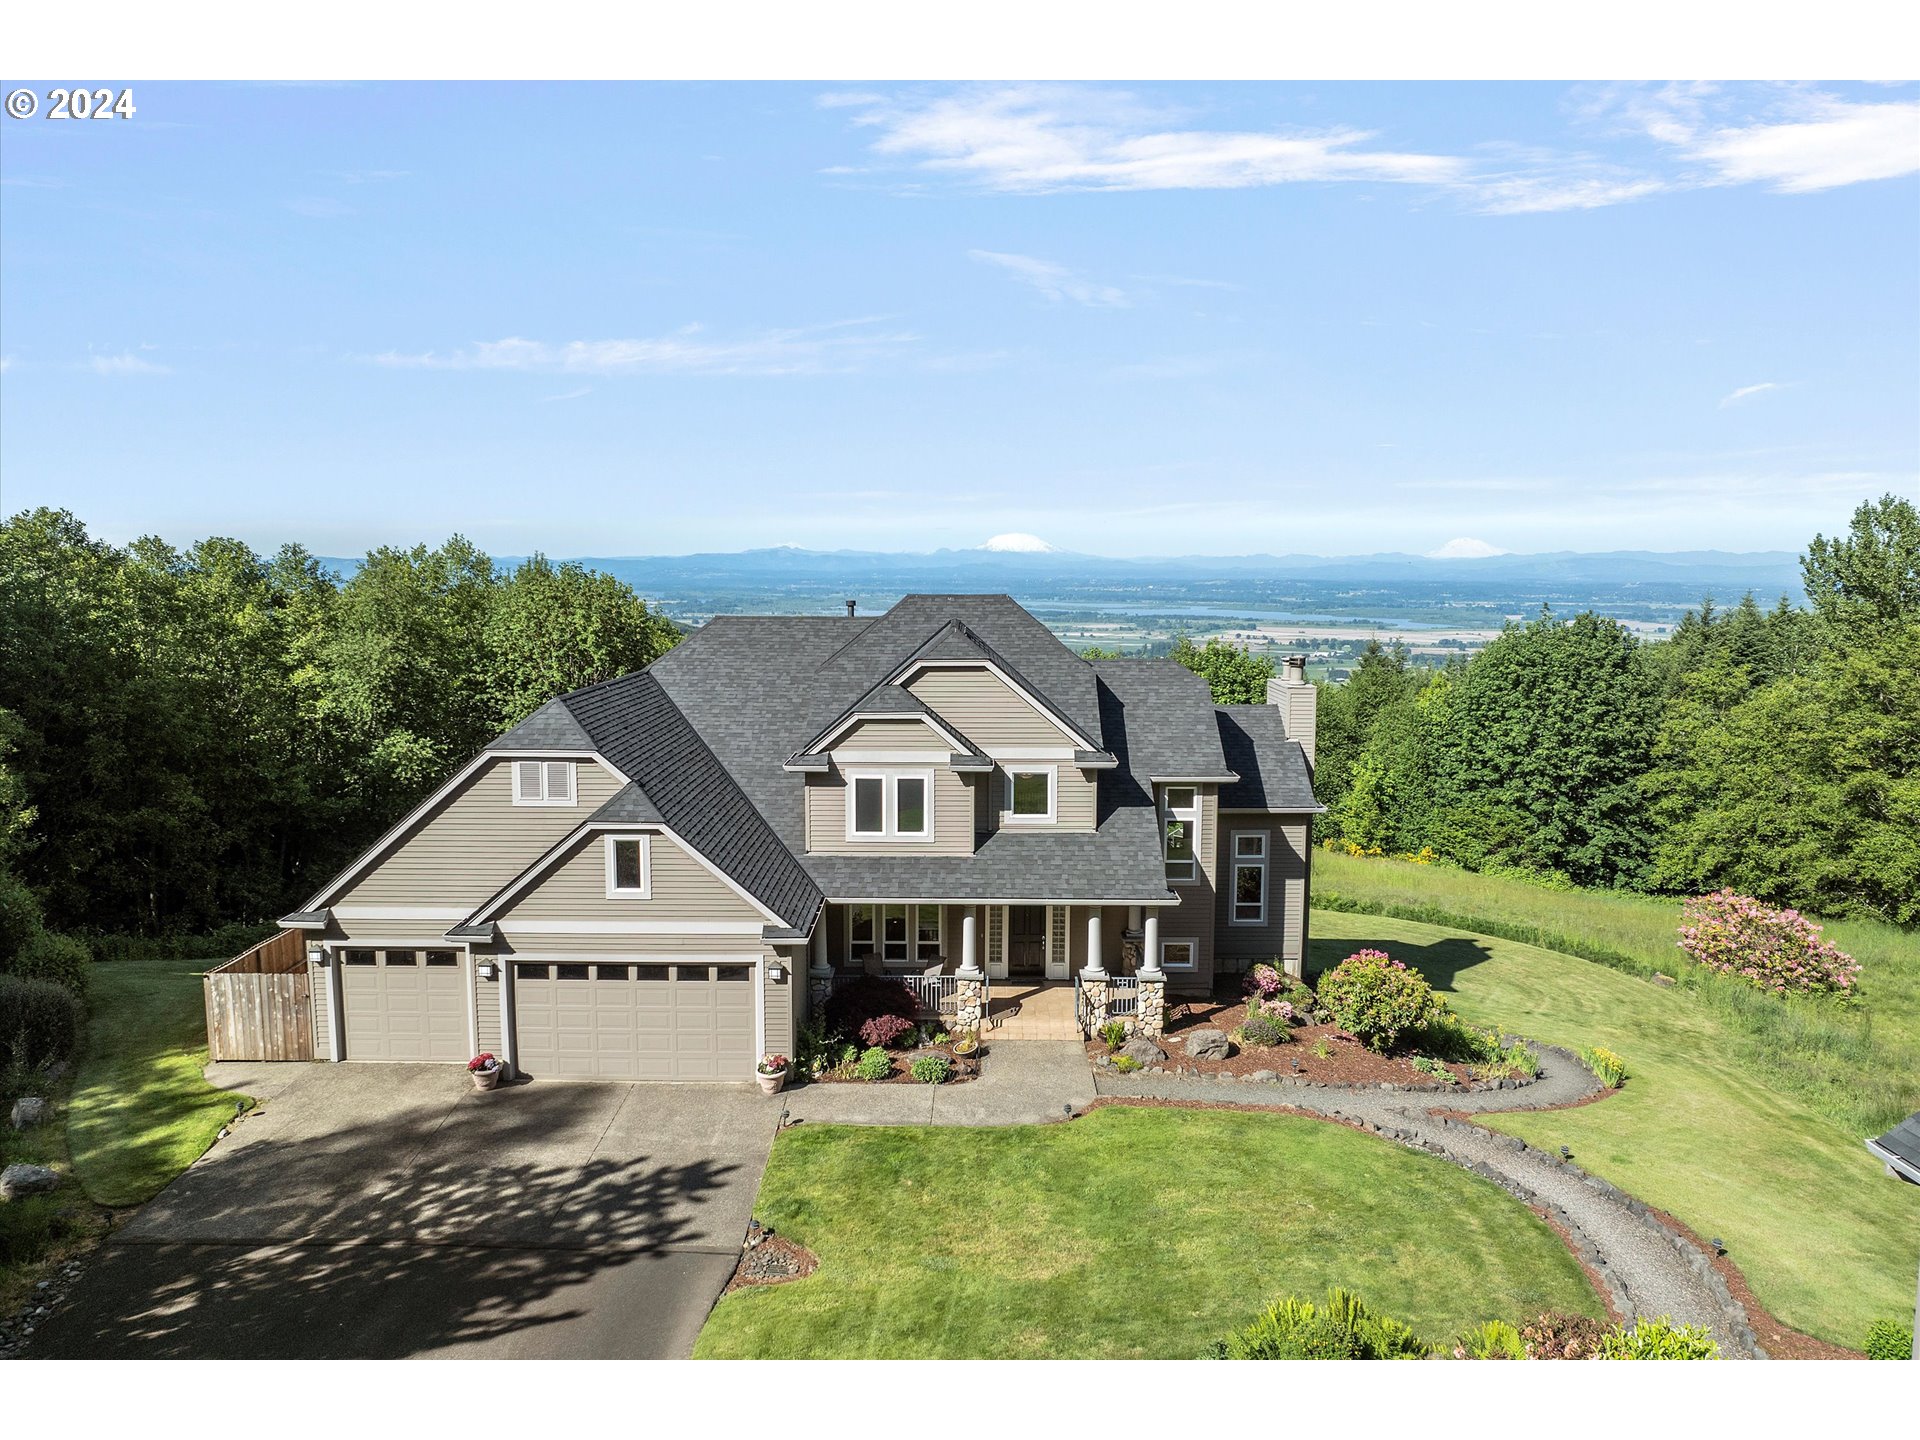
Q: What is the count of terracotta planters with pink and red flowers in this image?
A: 2